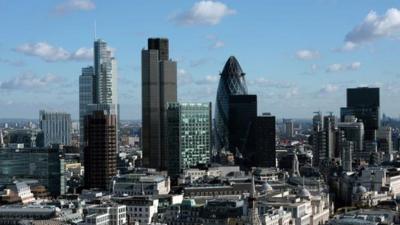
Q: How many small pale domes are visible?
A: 3